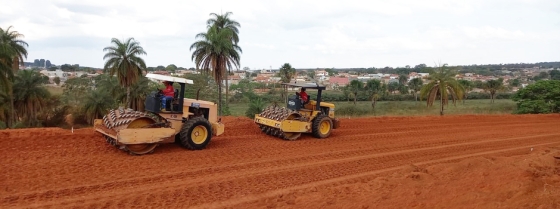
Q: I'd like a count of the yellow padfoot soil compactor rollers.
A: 2